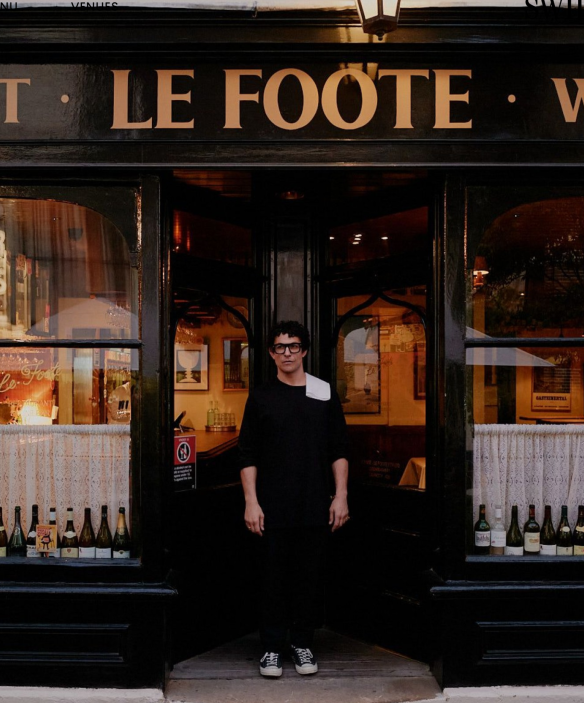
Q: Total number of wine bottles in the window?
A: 15